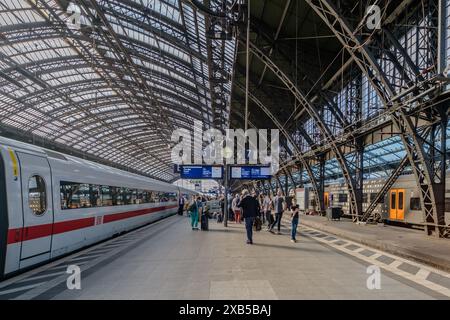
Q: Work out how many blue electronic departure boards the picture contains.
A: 2